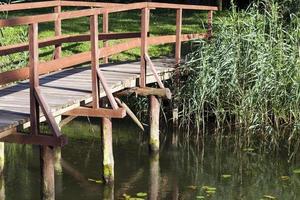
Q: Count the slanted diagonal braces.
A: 3